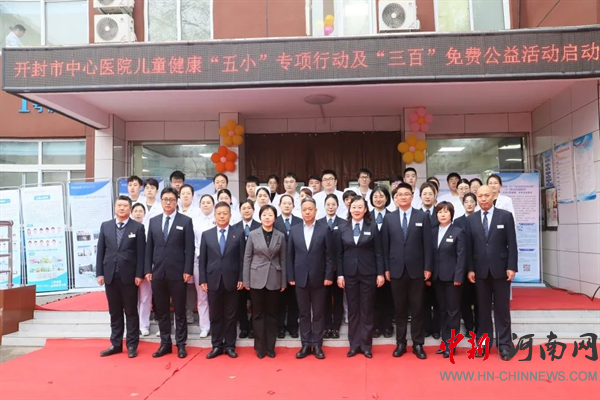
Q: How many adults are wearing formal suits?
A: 15